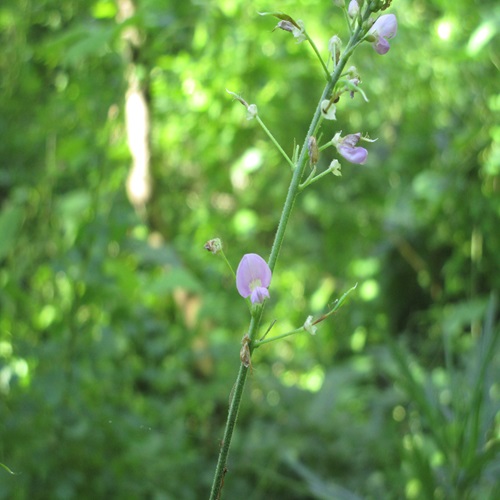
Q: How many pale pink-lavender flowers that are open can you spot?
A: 3